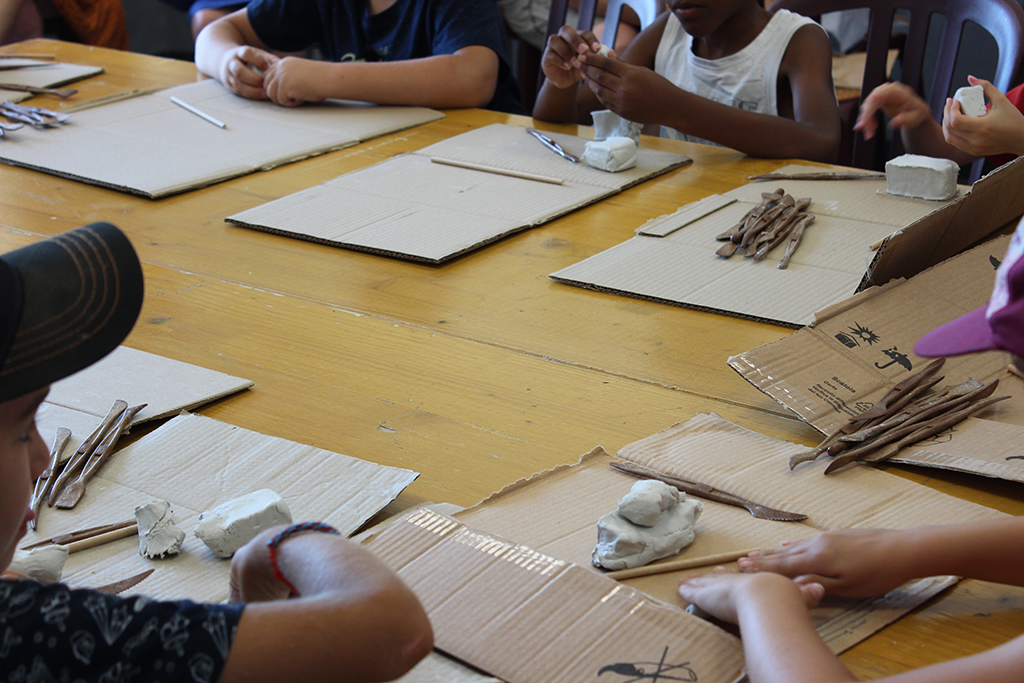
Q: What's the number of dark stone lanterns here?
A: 0